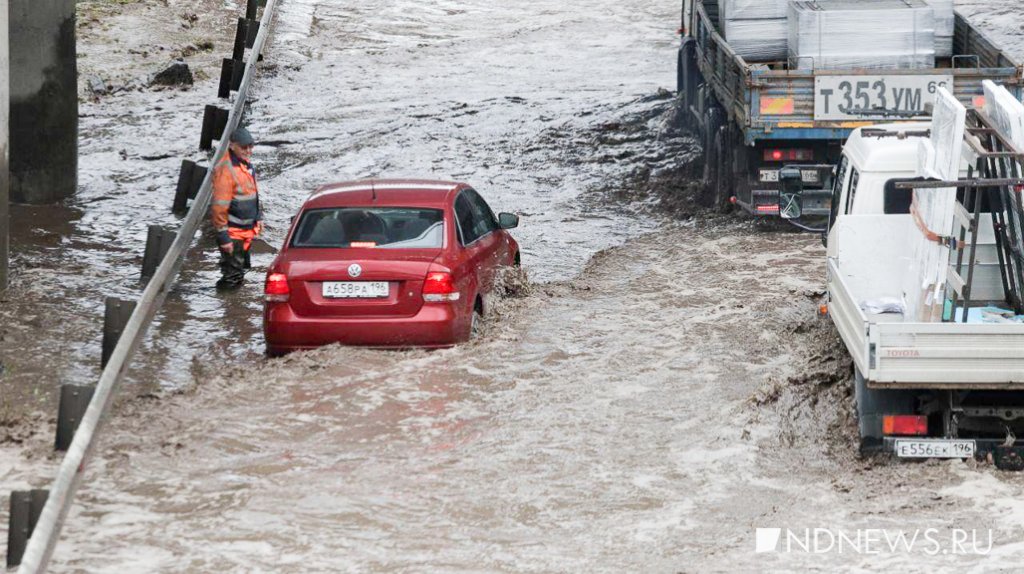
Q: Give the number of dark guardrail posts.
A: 9